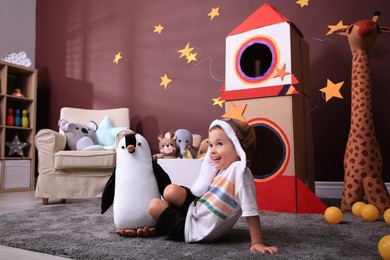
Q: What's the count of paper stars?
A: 12